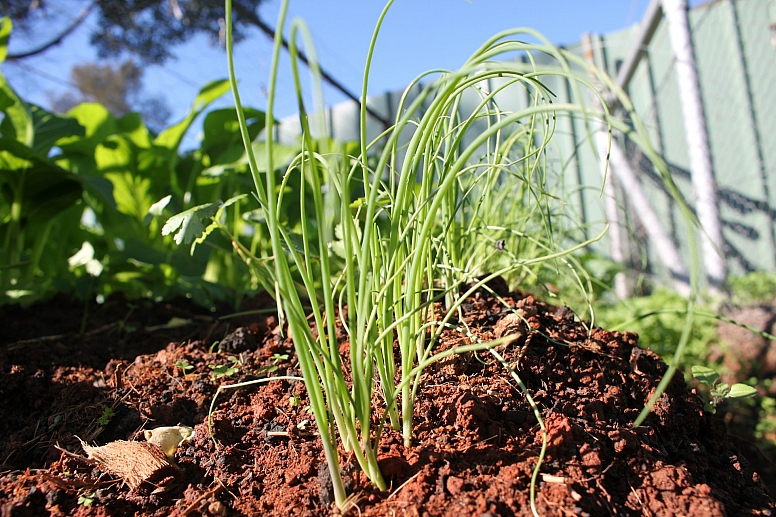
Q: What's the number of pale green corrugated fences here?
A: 1